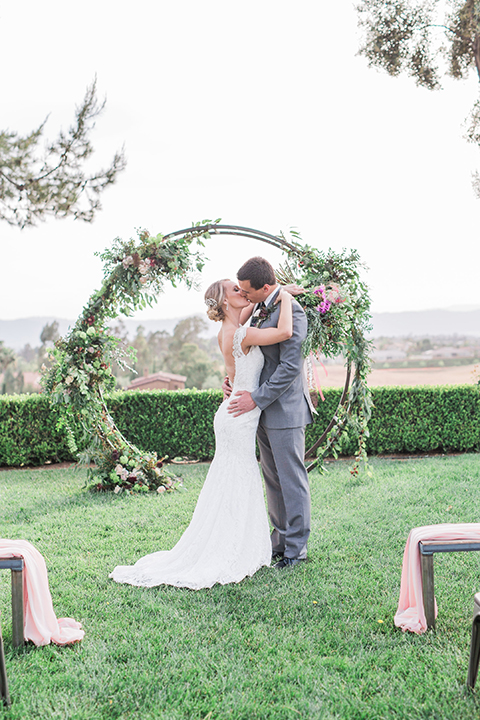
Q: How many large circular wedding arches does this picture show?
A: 1